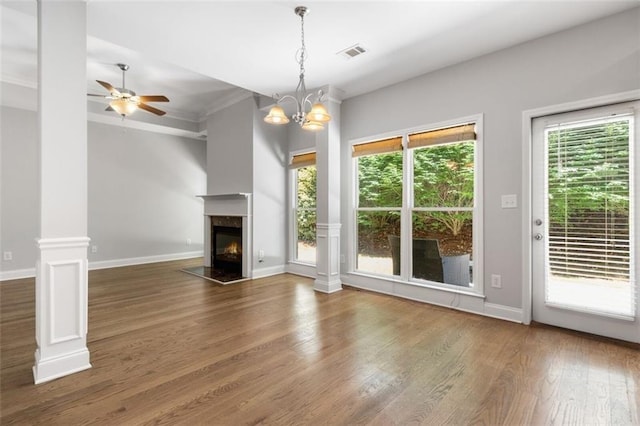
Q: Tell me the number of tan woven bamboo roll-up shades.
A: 3